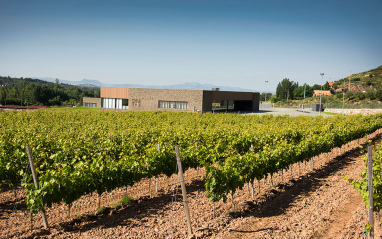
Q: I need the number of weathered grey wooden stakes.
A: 3